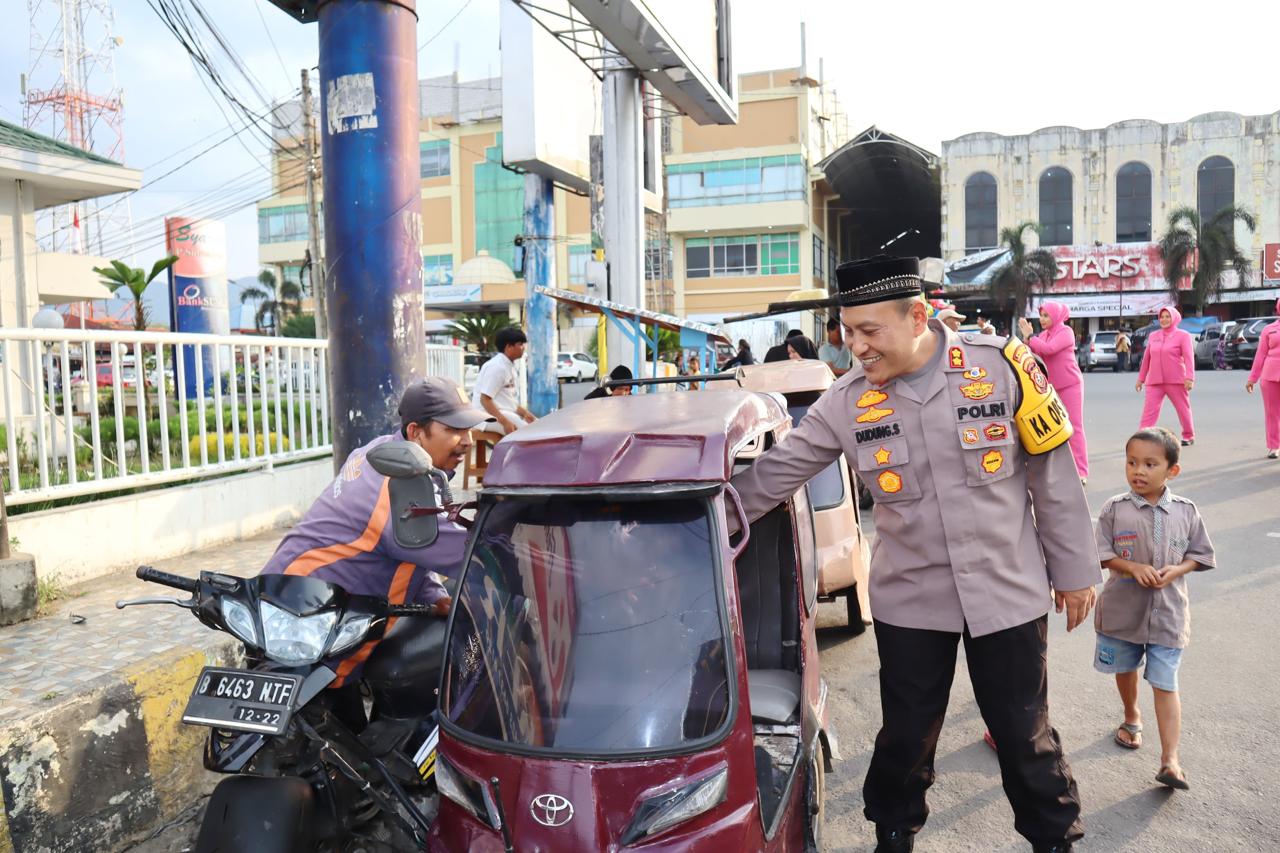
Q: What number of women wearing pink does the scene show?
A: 3